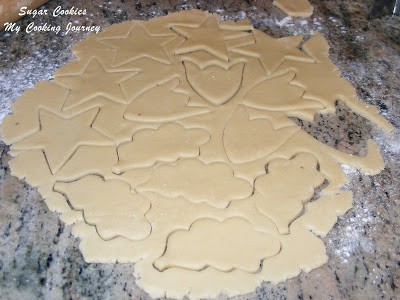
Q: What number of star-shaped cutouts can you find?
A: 5